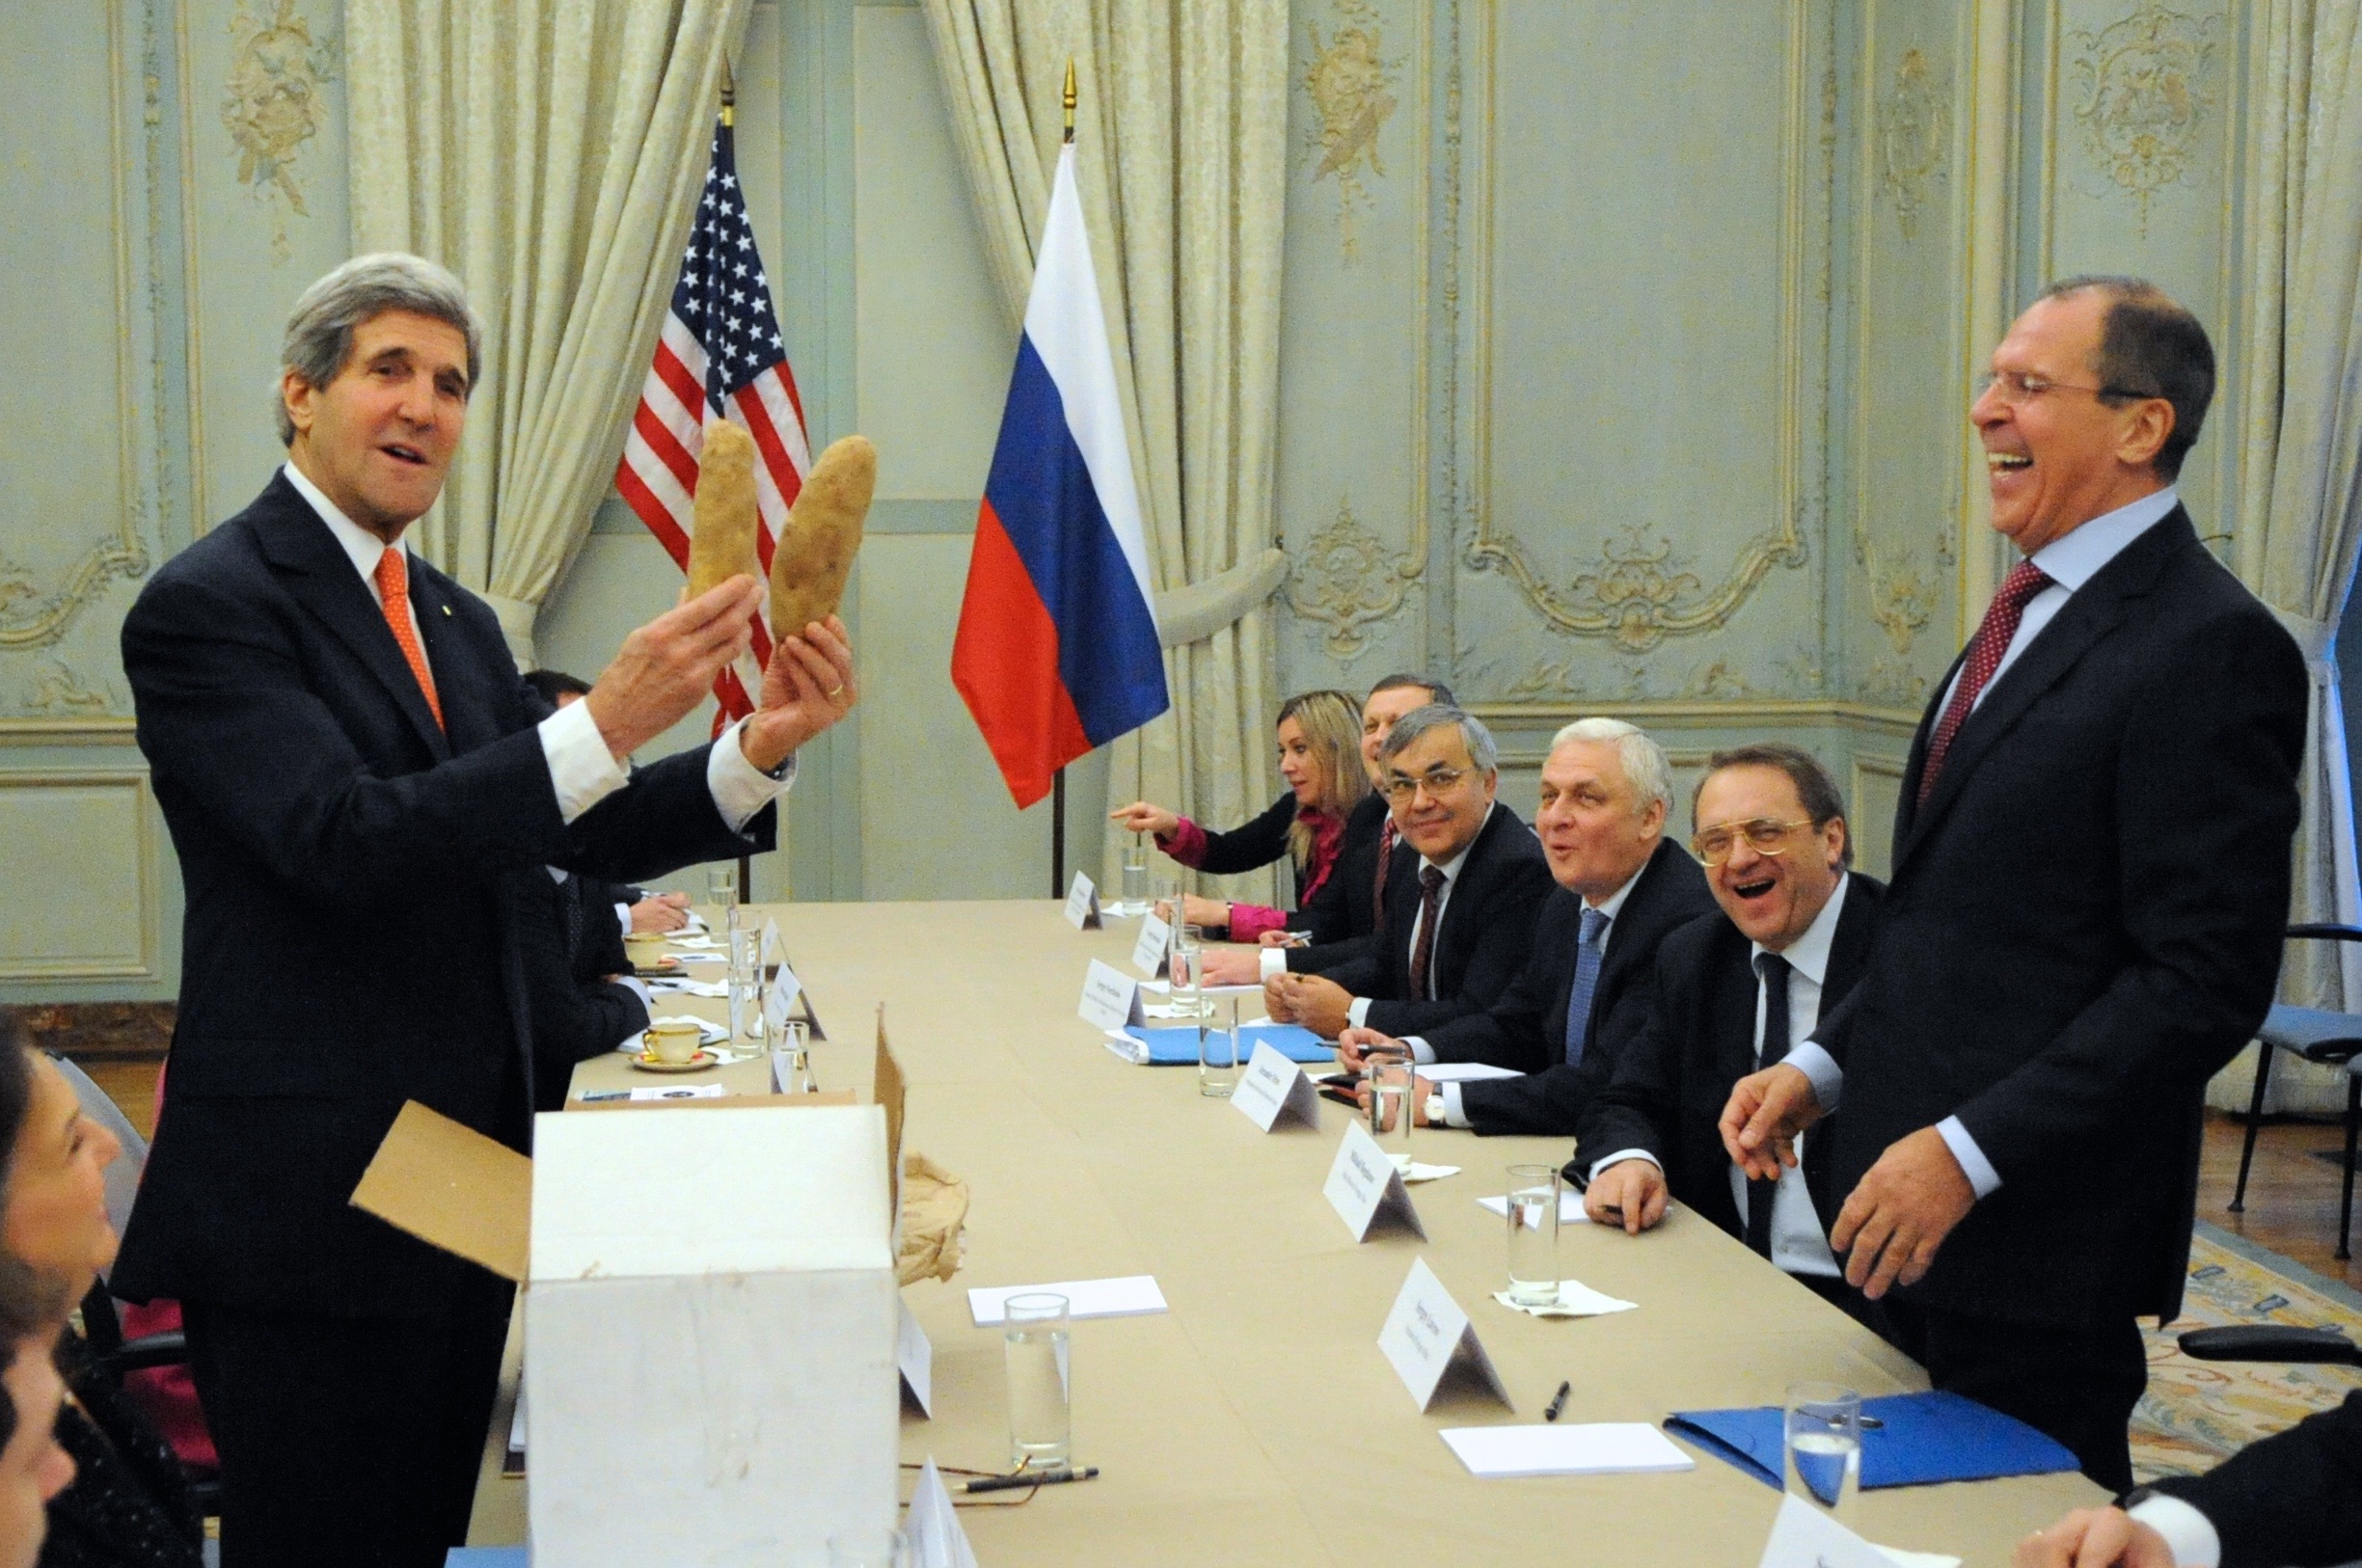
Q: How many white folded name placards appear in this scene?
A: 12